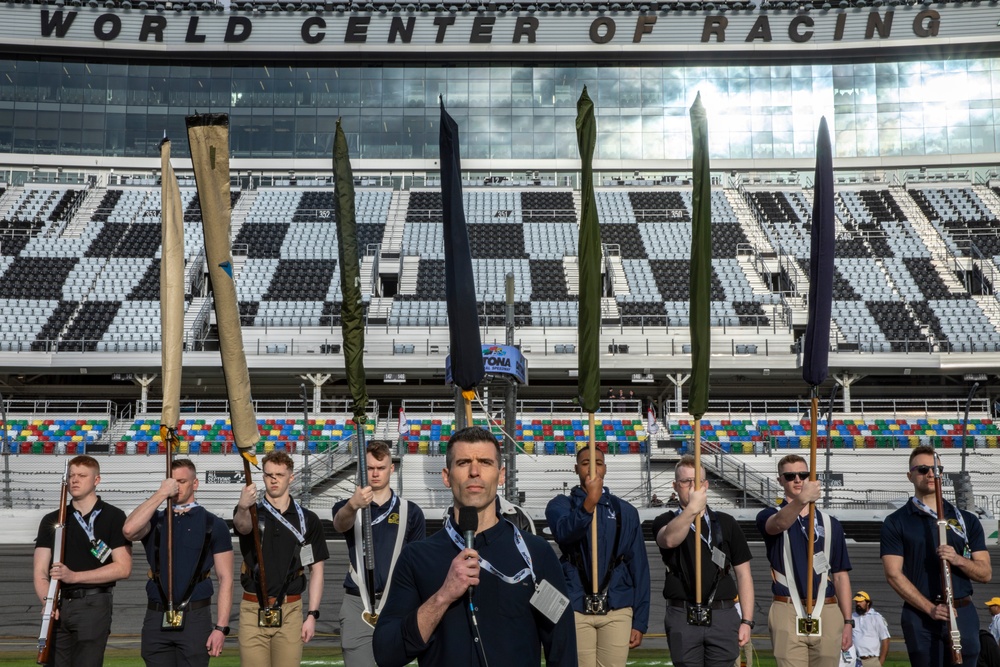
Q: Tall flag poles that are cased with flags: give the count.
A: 7